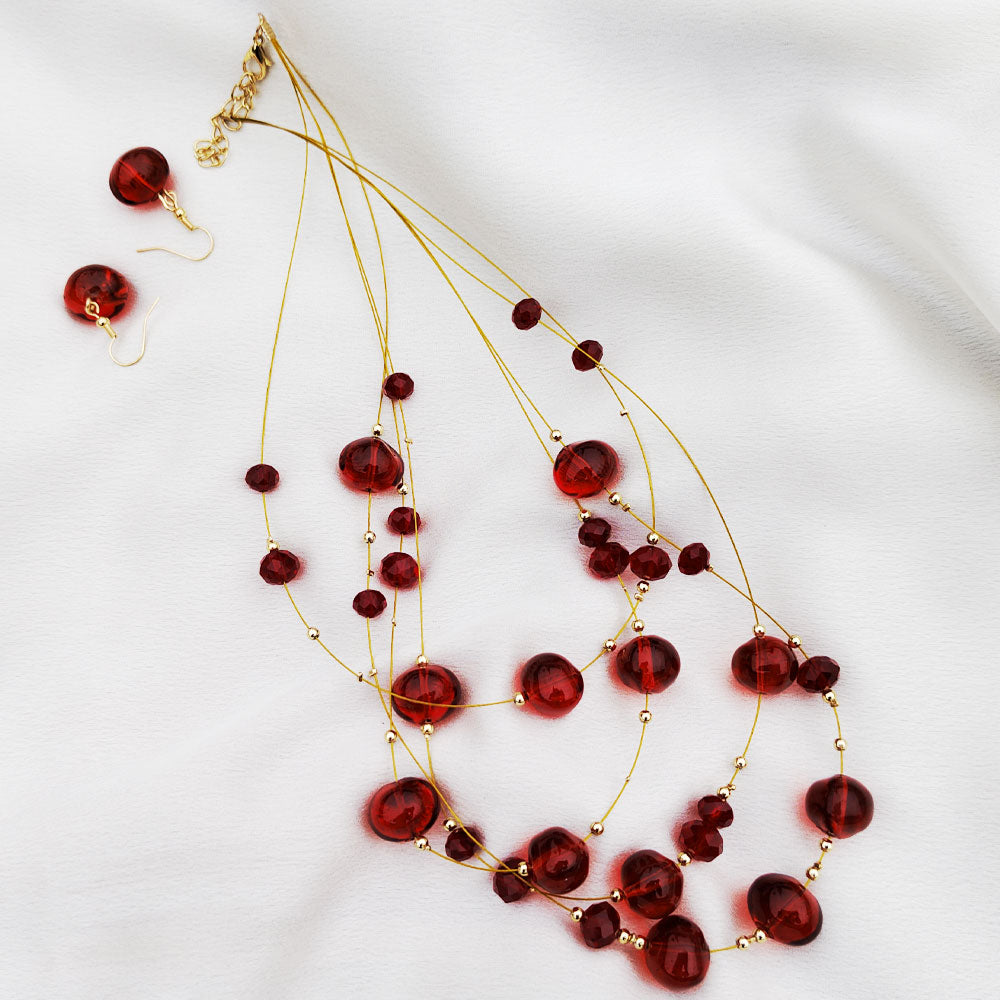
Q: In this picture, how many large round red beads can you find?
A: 14